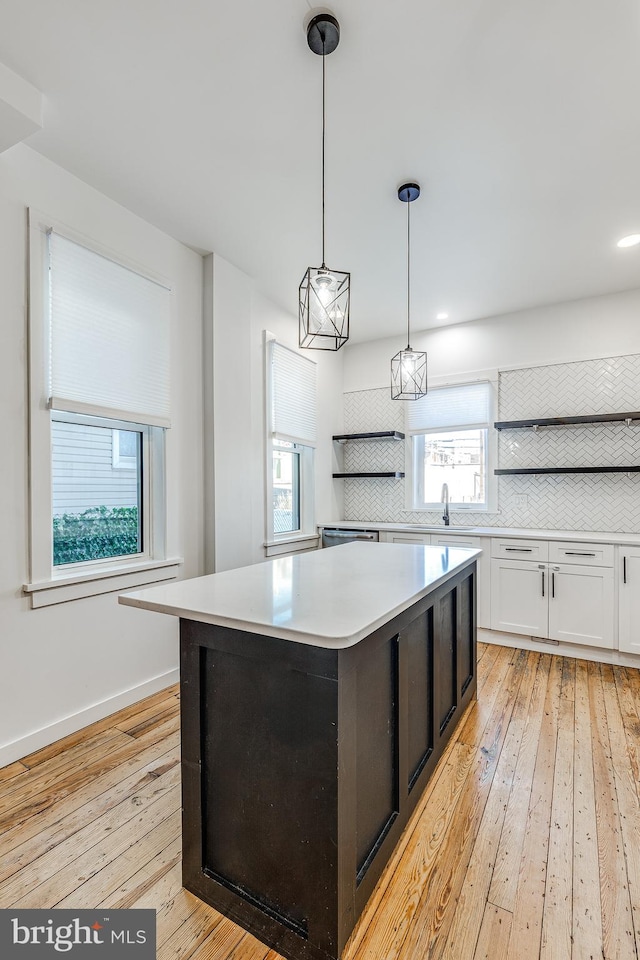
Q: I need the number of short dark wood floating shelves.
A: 2